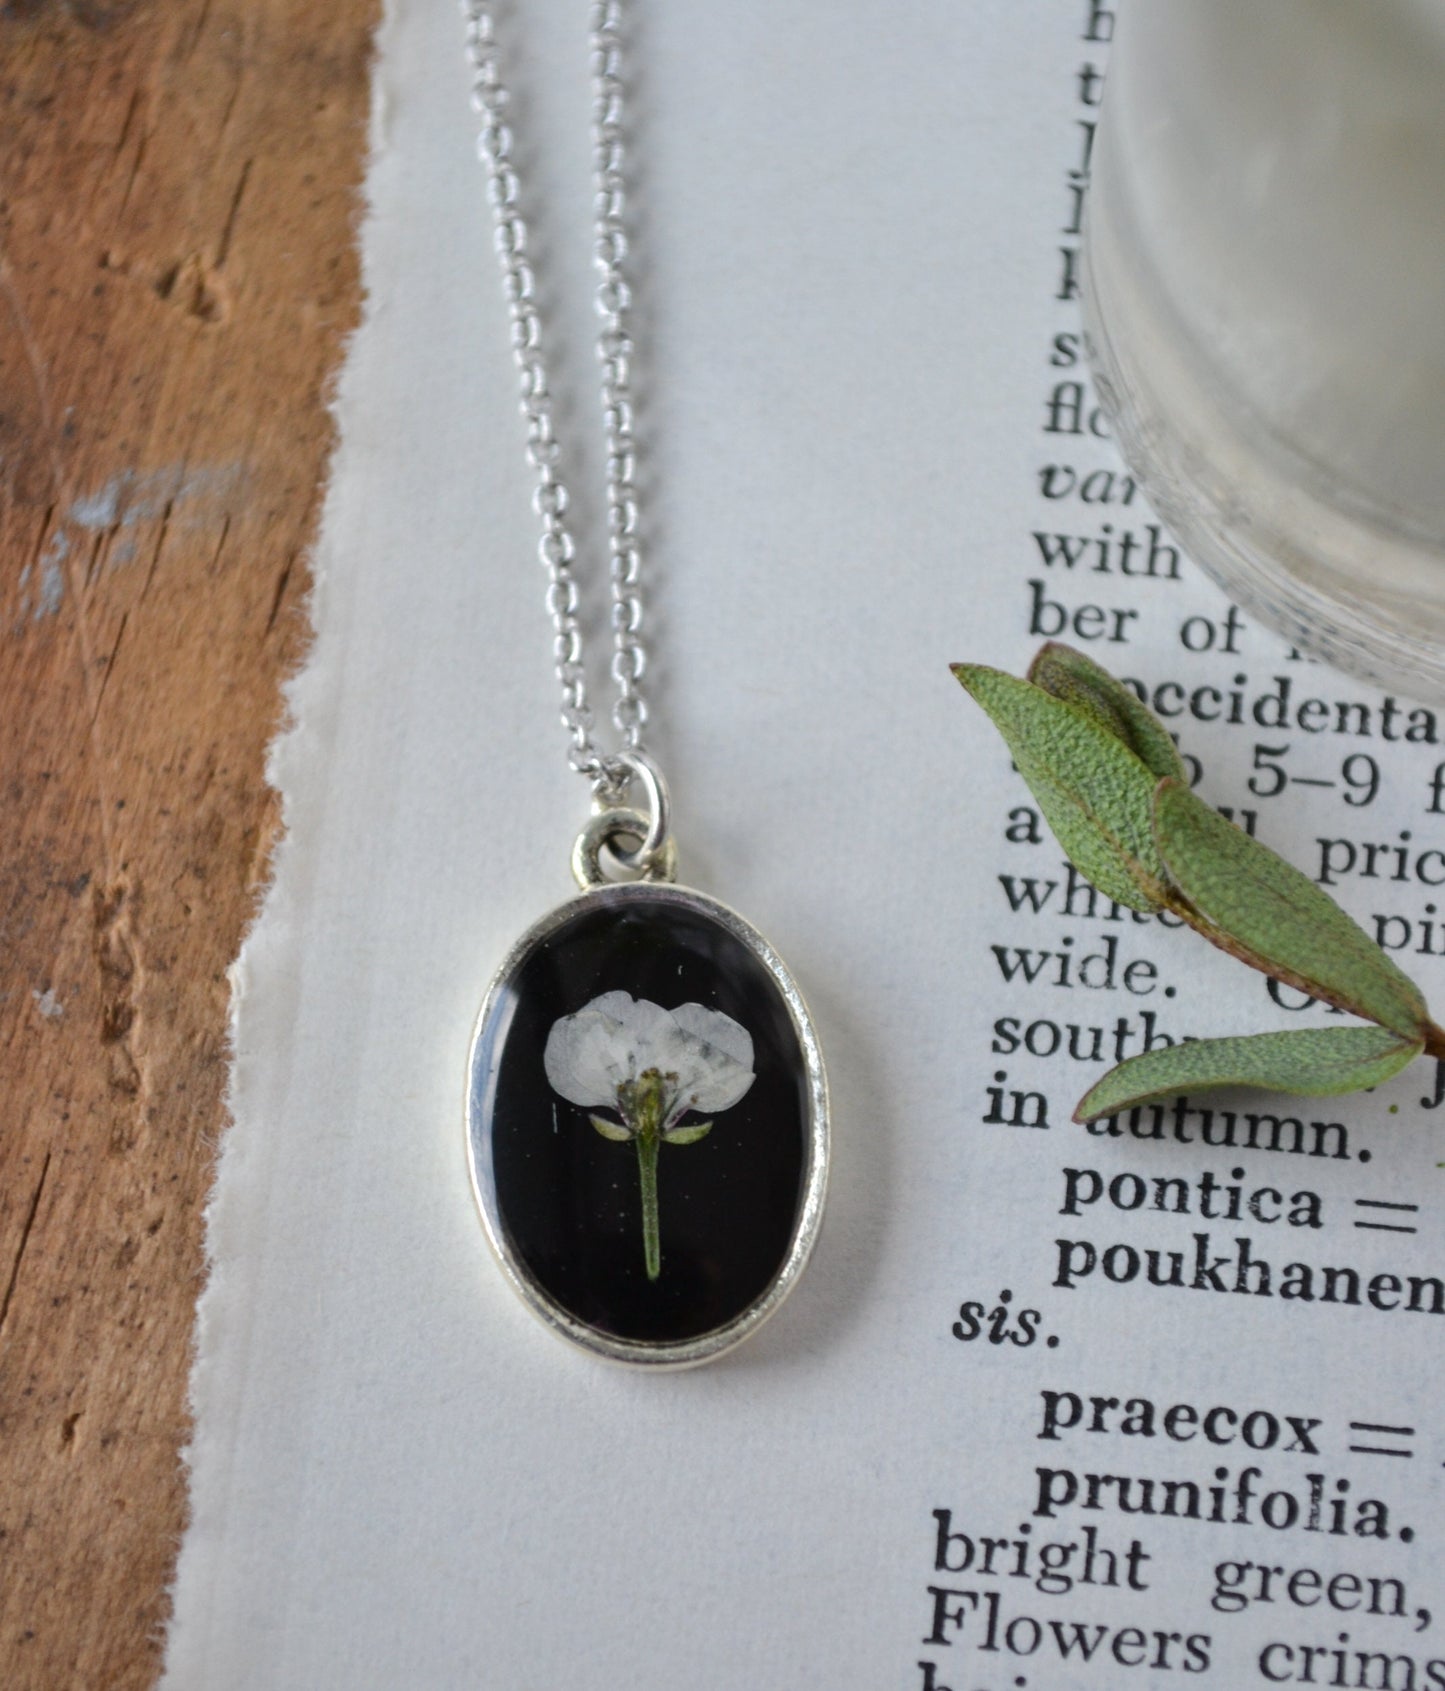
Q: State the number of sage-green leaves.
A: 4